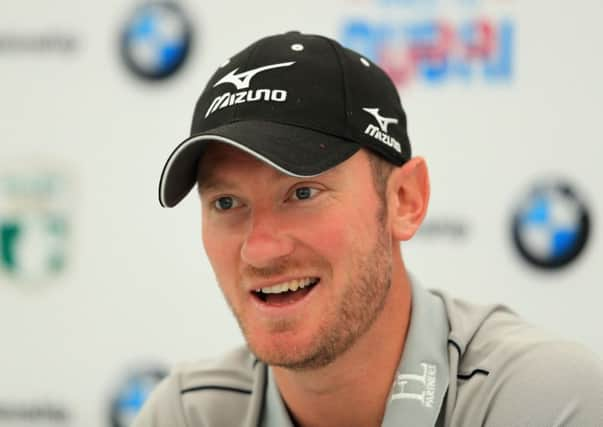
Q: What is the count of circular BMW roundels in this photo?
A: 3